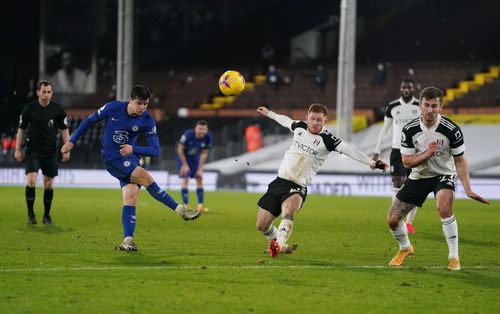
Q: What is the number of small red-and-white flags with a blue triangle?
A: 0